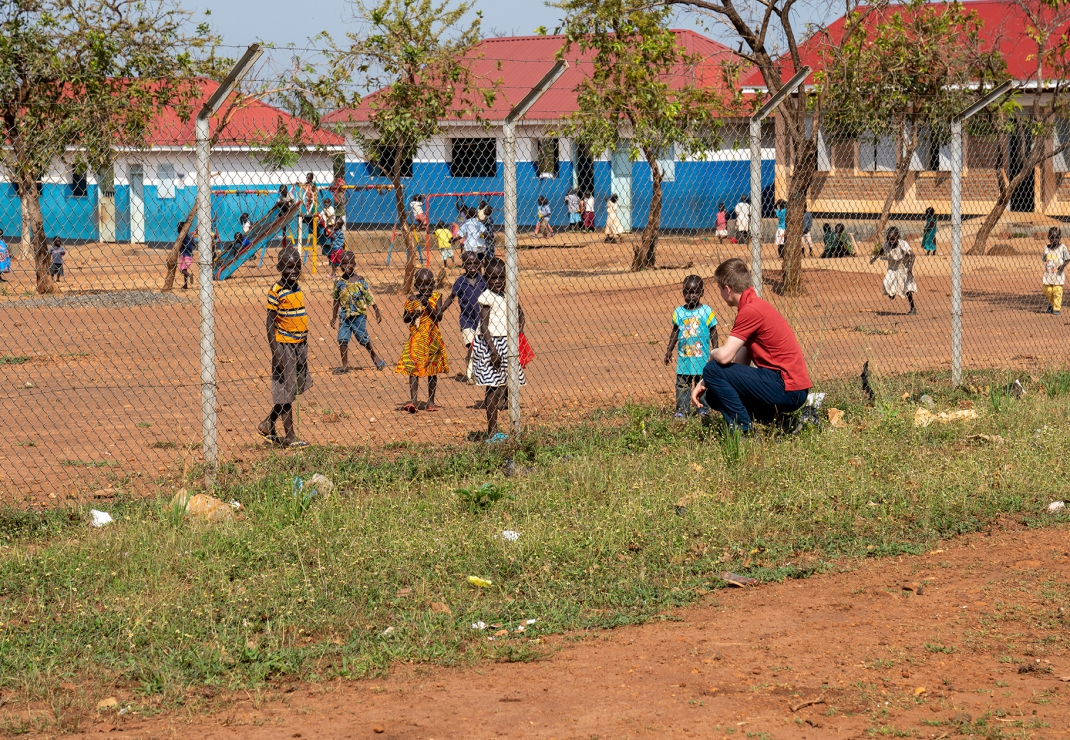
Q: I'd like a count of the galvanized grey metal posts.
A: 4